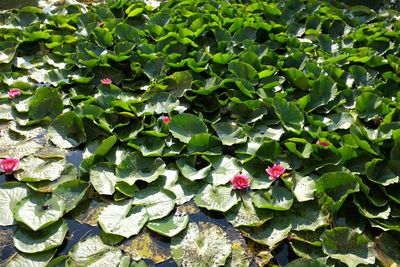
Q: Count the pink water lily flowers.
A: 7